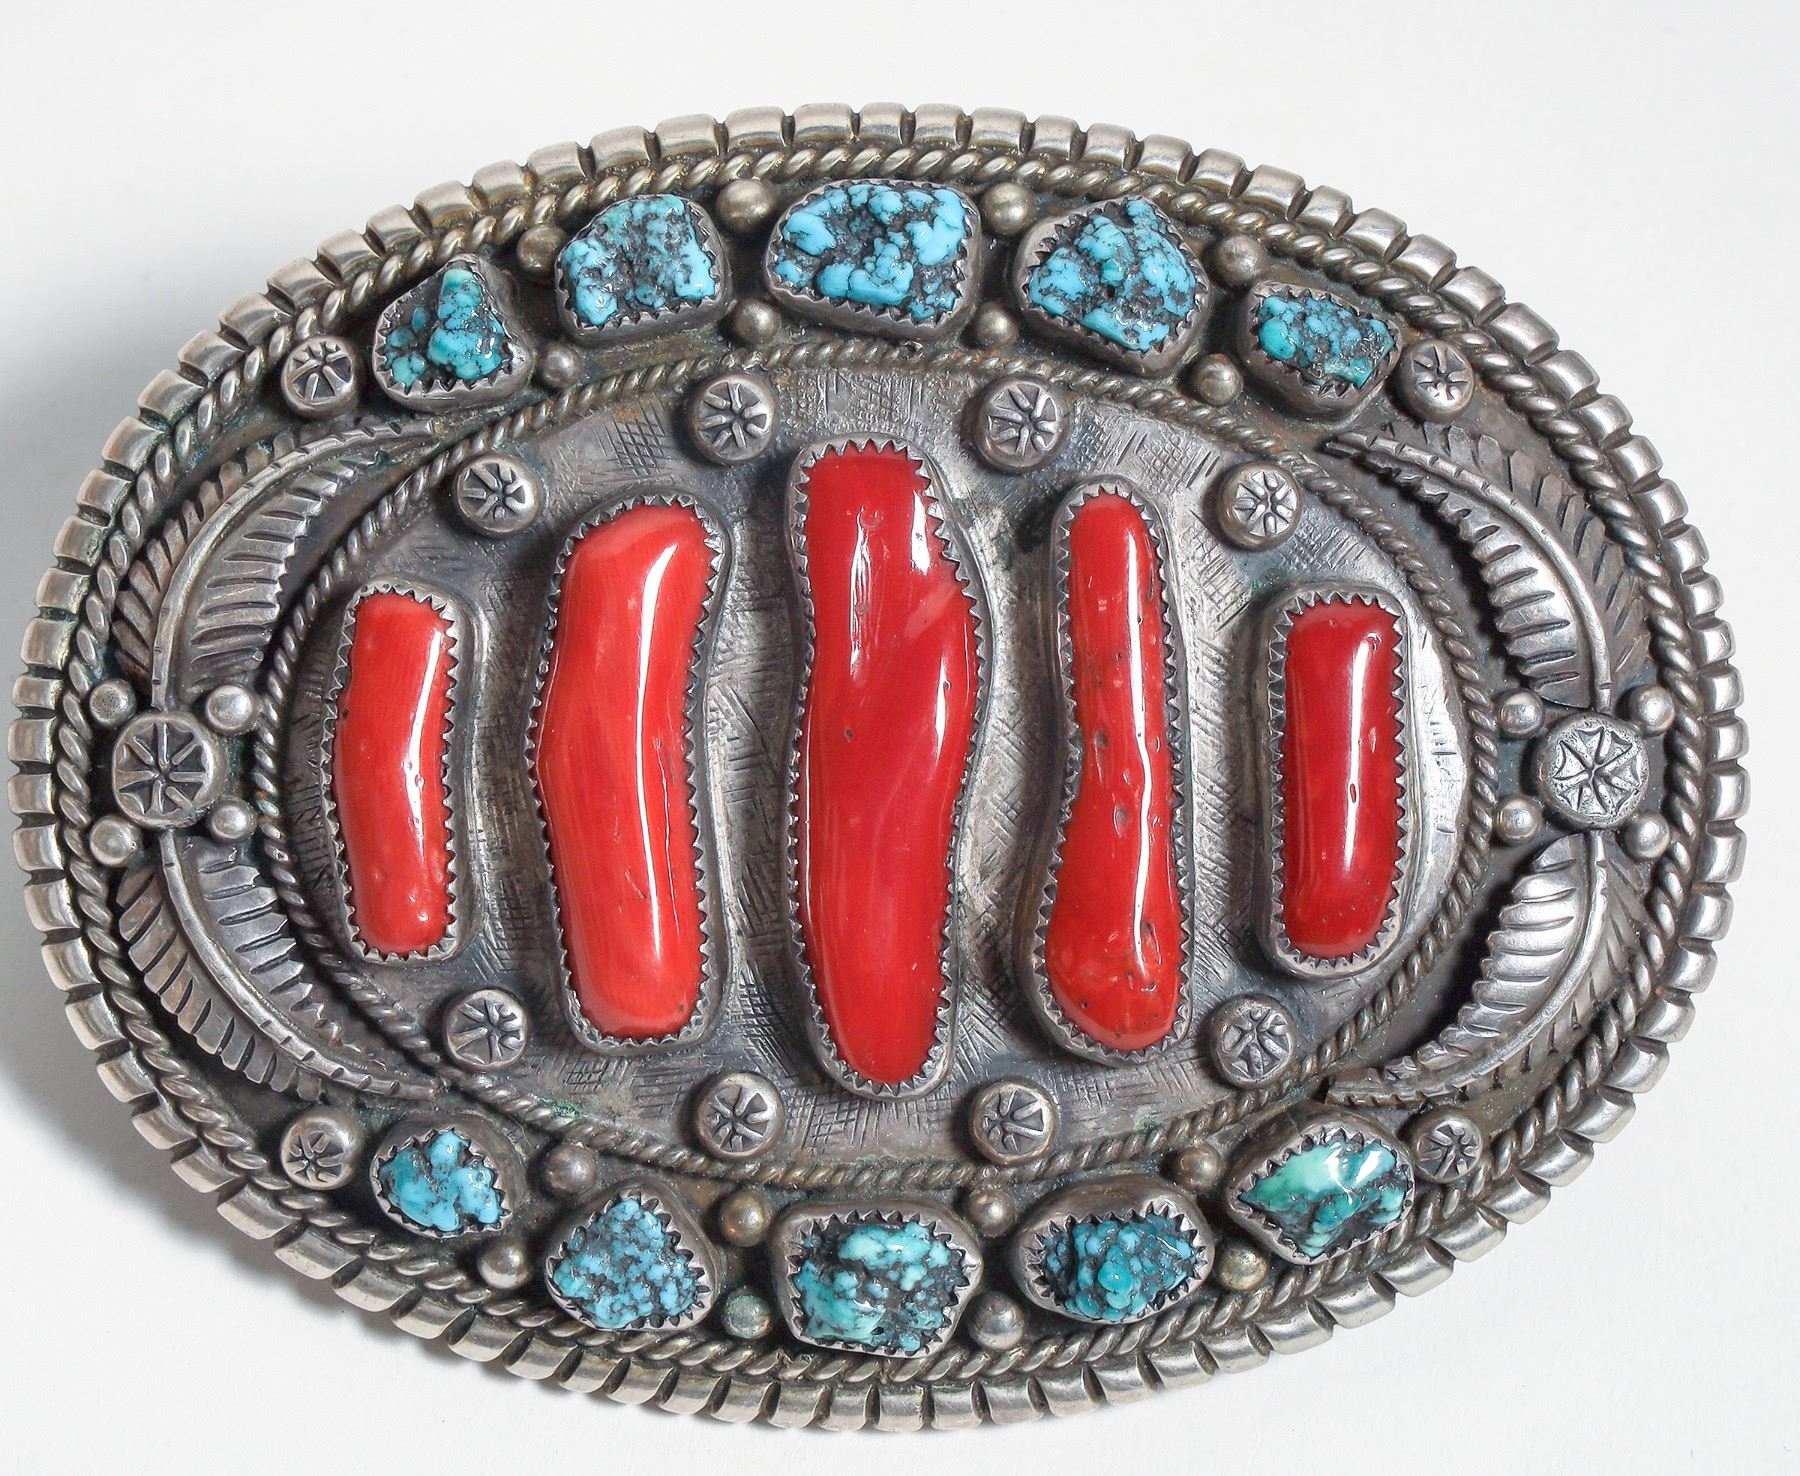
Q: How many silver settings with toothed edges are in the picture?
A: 15